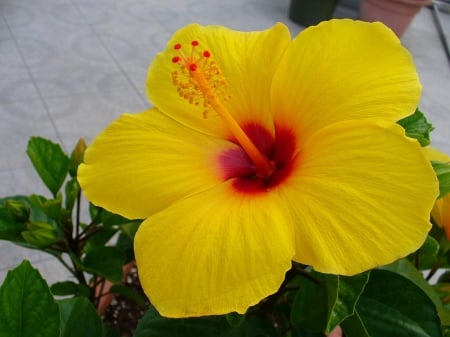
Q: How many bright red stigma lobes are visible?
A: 5